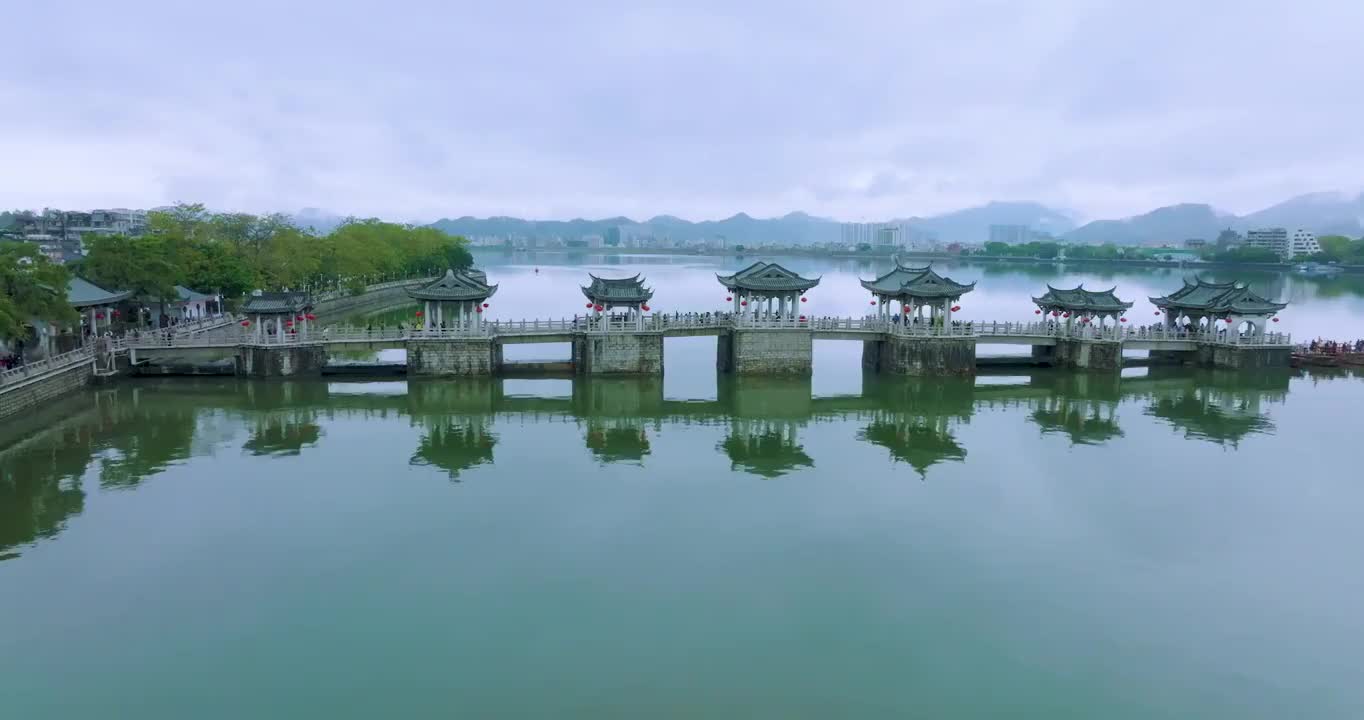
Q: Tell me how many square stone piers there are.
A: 7